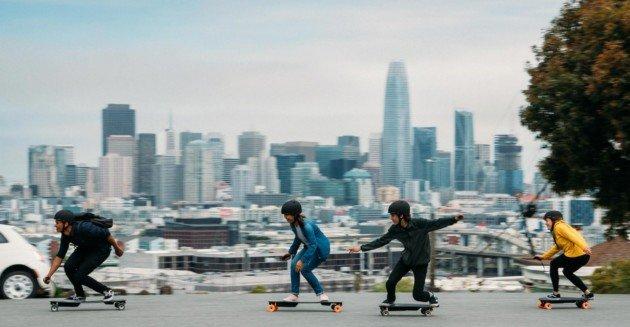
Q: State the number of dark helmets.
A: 4